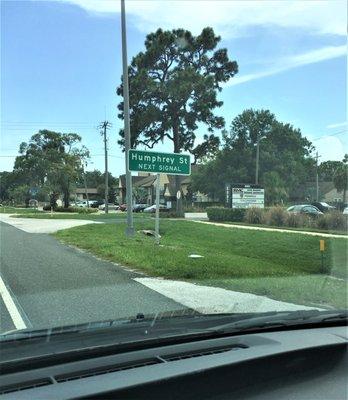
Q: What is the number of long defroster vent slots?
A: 3